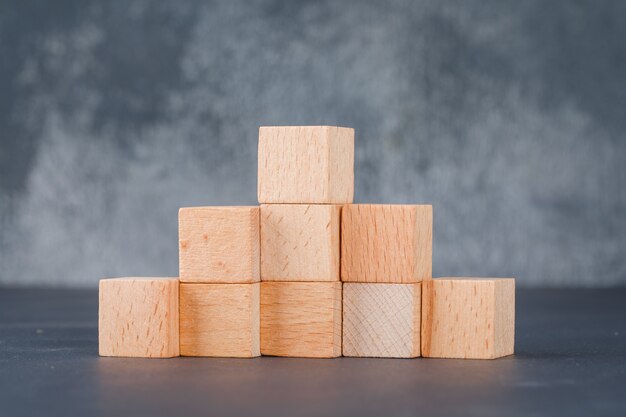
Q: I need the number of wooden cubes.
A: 9